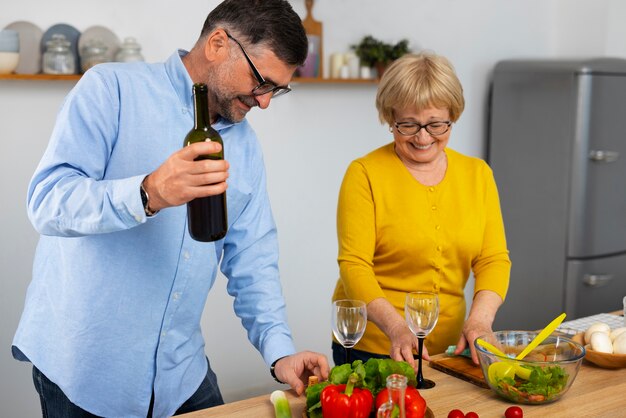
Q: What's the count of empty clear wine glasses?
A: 2